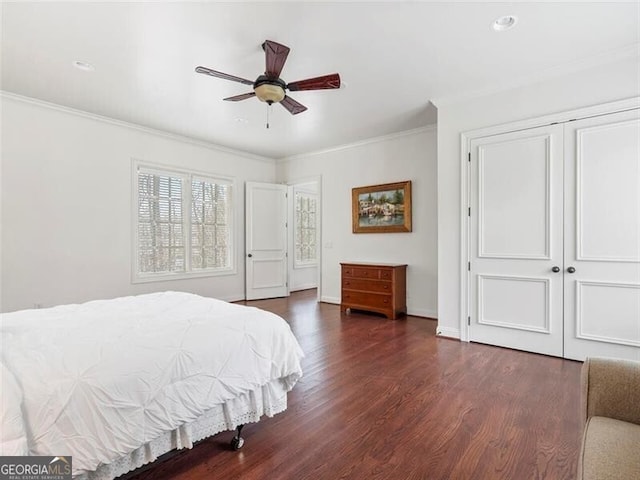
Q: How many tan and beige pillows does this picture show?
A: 0